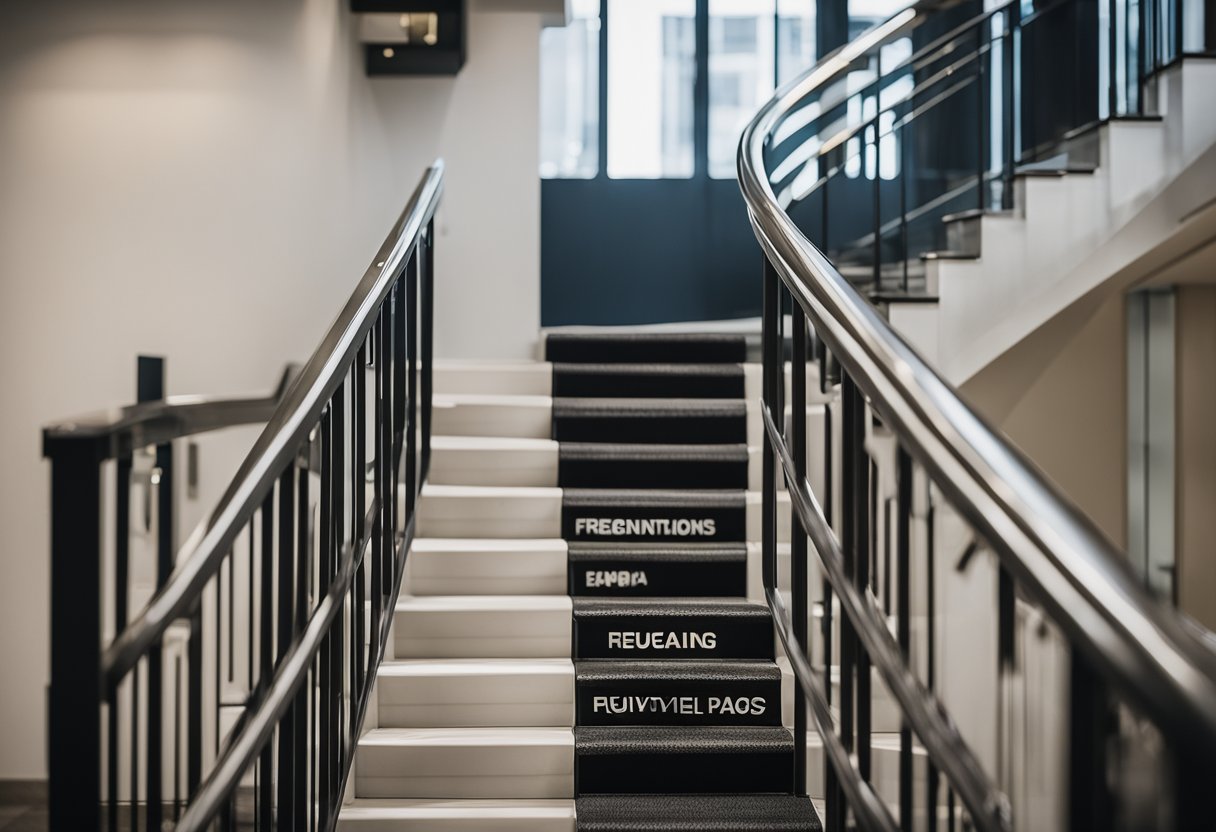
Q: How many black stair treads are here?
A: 10